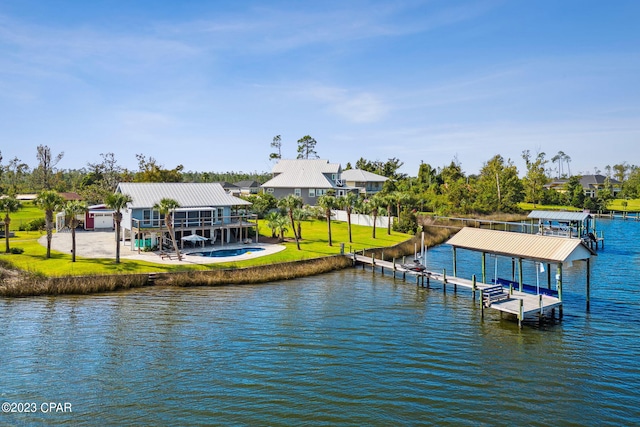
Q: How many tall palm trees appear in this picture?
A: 11